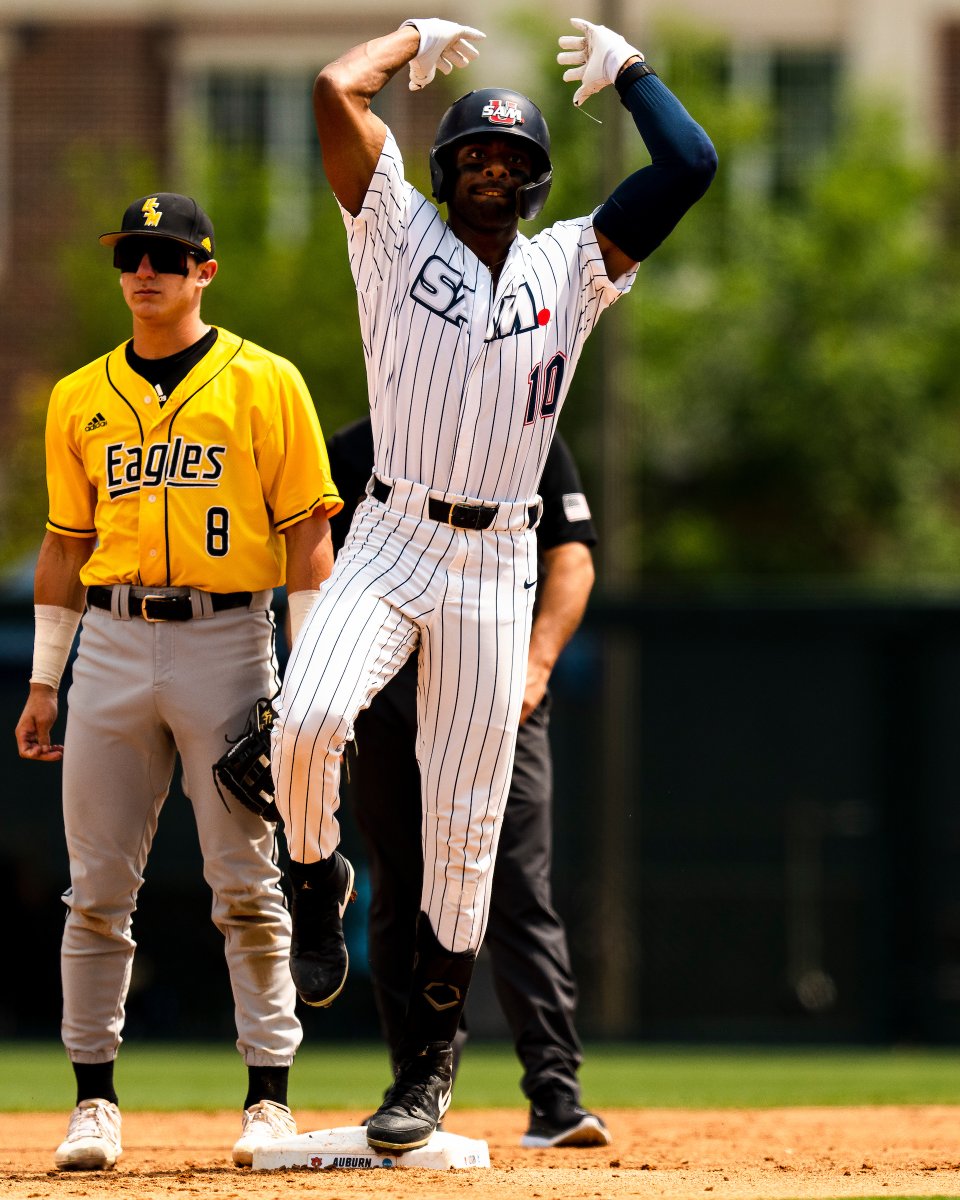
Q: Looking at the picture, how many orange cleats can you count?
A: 0